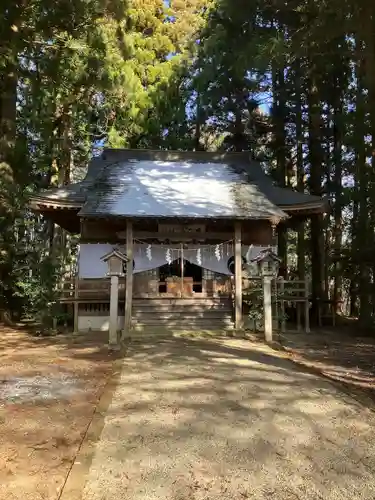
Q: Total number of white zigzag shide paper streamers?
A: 4